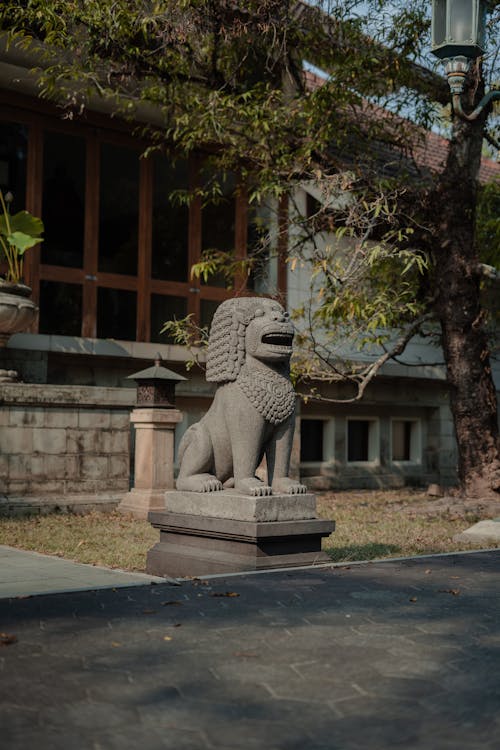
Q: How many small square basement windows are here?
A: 3